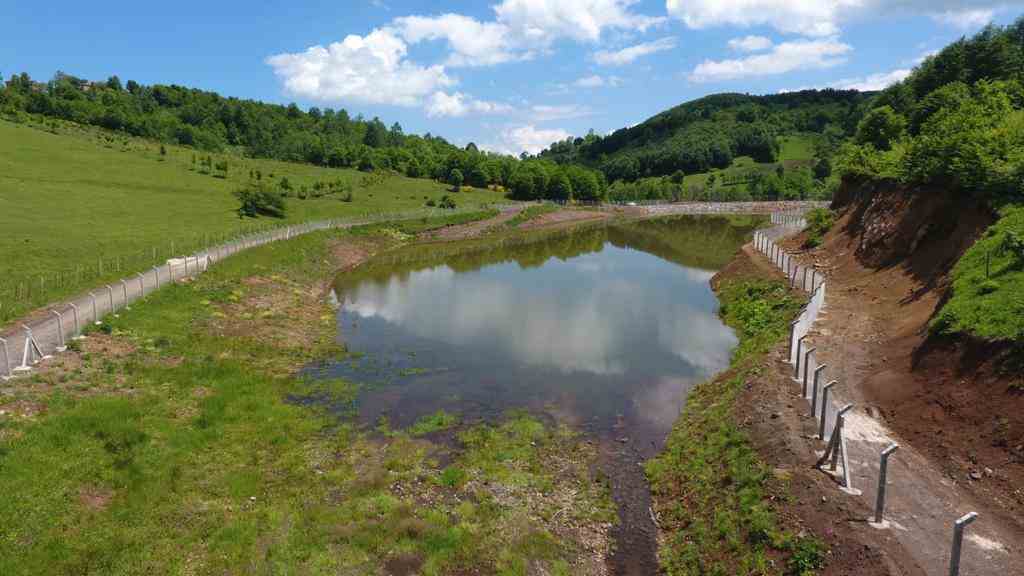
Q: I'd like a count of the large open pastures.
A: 1